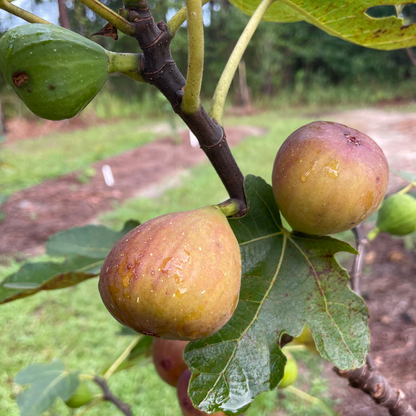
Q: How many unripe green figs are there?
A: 4